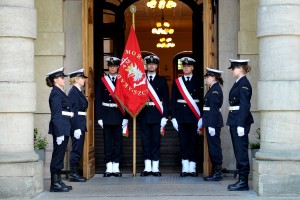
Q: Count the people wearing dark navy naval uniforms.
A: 7